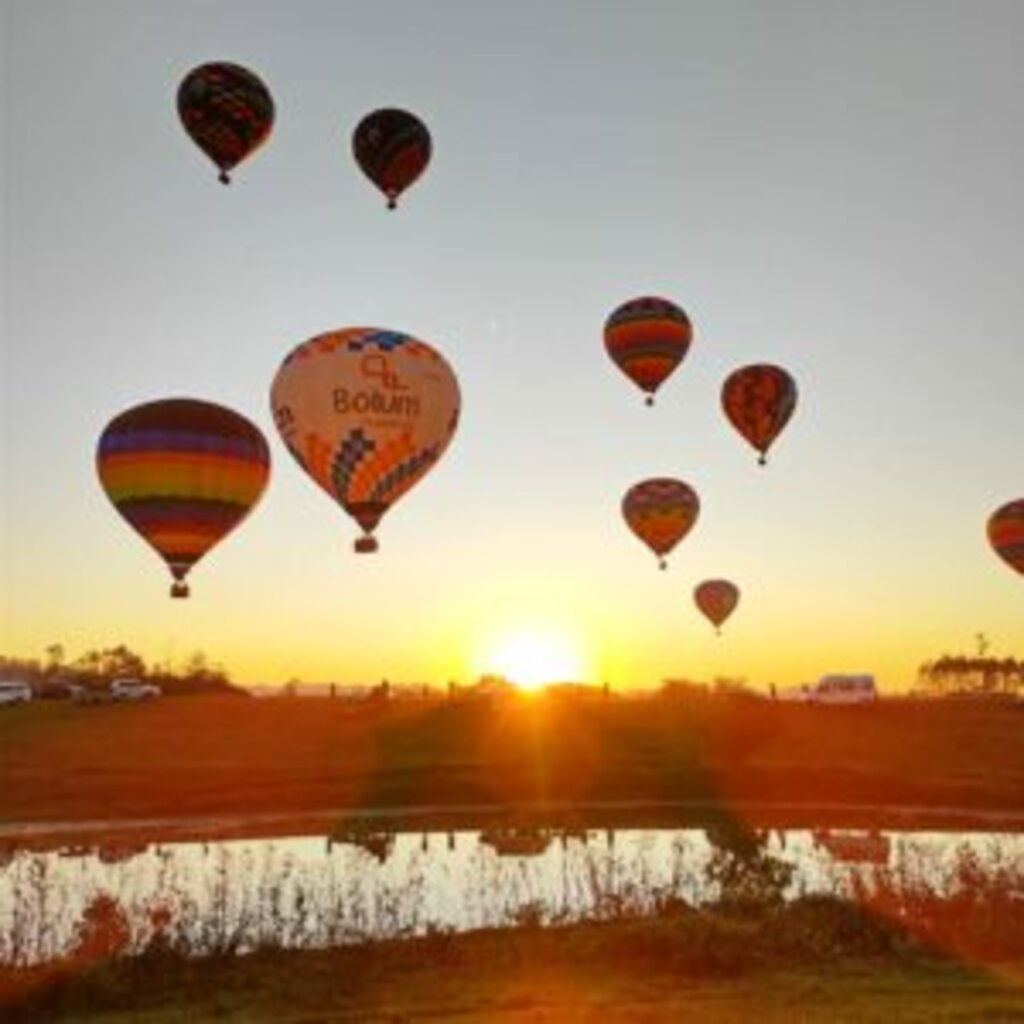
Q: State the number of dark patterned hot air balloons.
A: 2